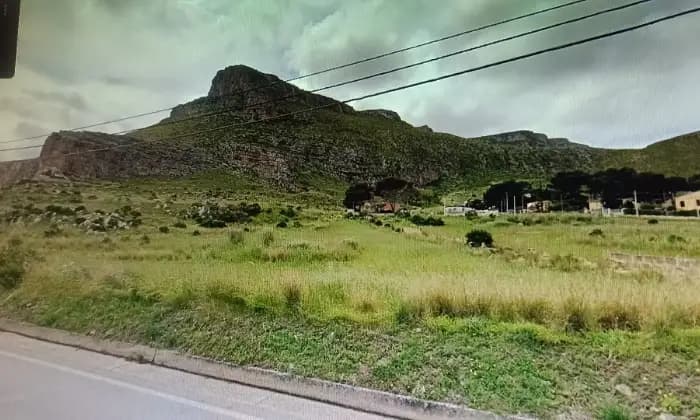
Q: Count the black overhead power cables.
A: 3